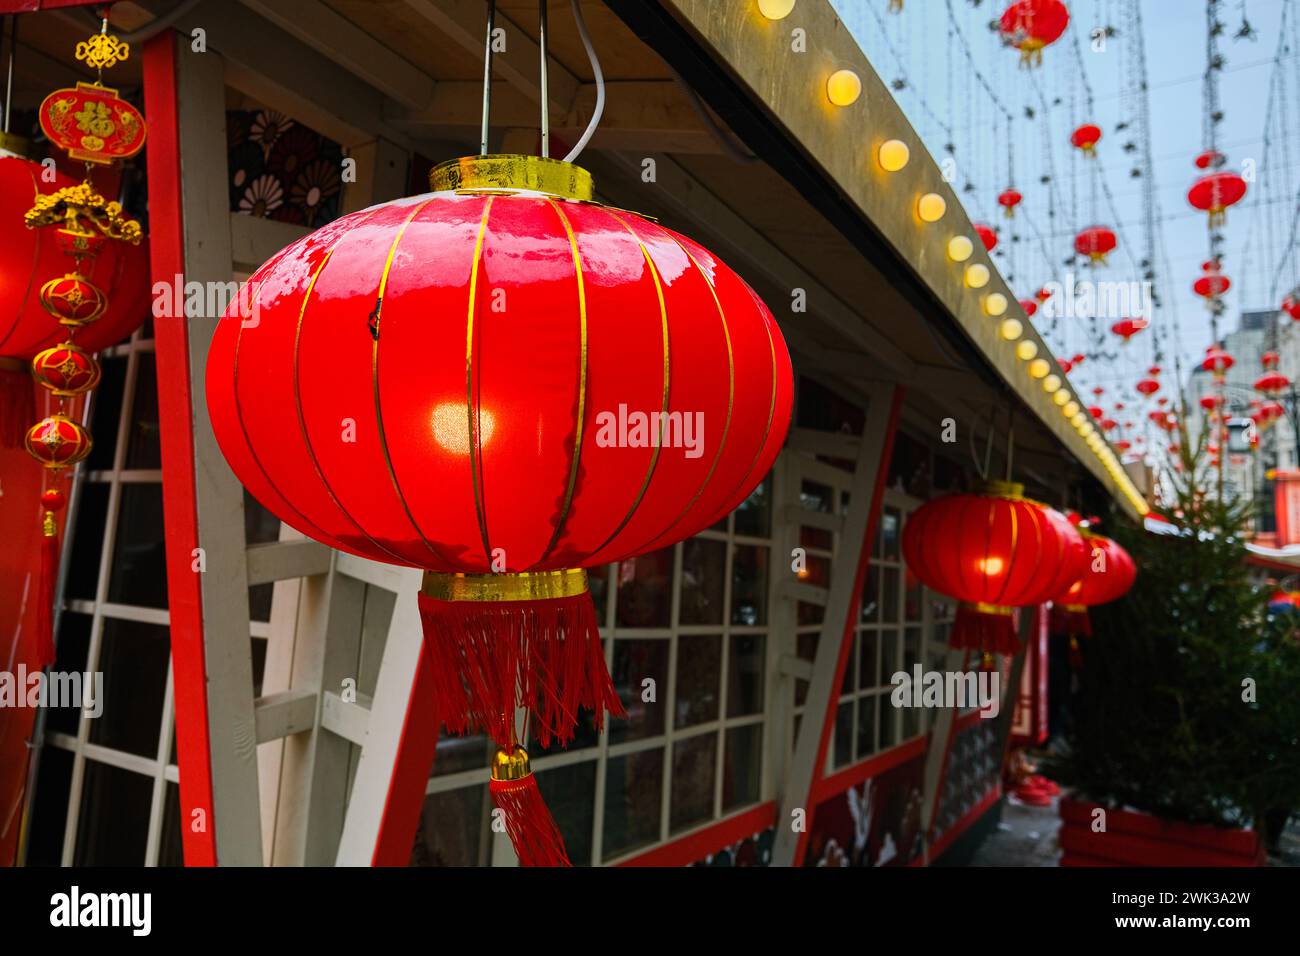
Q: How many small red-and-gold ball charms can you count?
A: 3